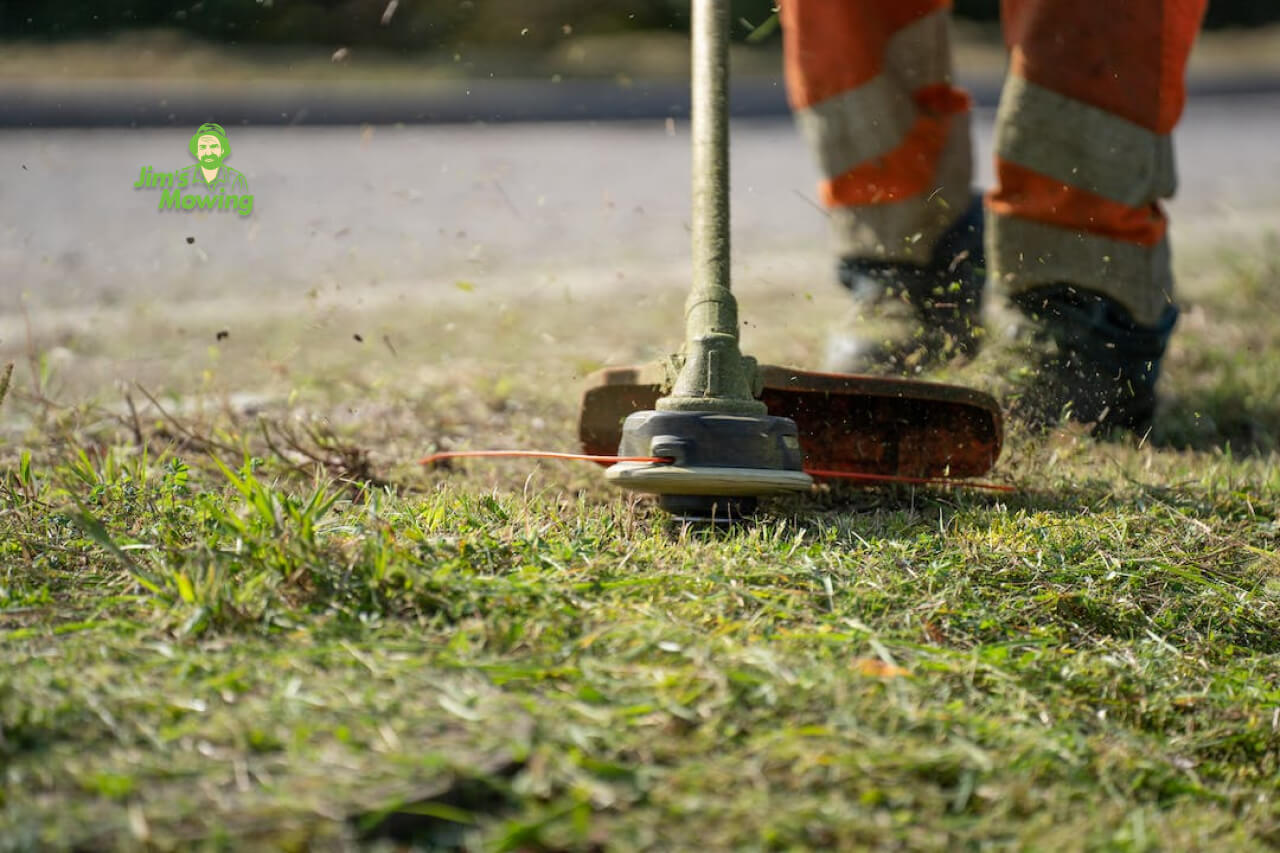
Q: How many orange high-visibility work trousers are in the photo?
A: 1